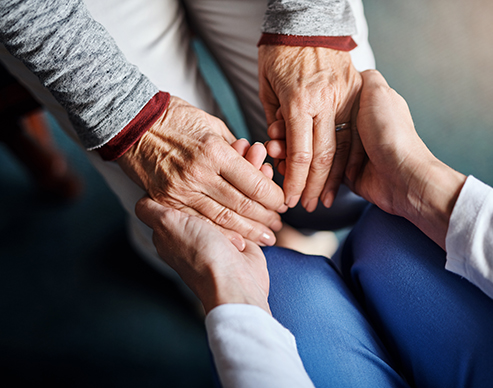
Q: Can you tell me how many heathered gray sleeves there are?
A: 2